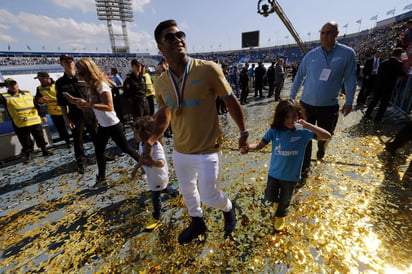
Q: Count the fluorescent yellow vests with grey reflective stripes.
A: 3